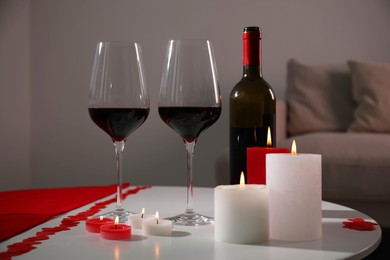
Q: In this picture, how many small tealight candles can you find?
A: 4